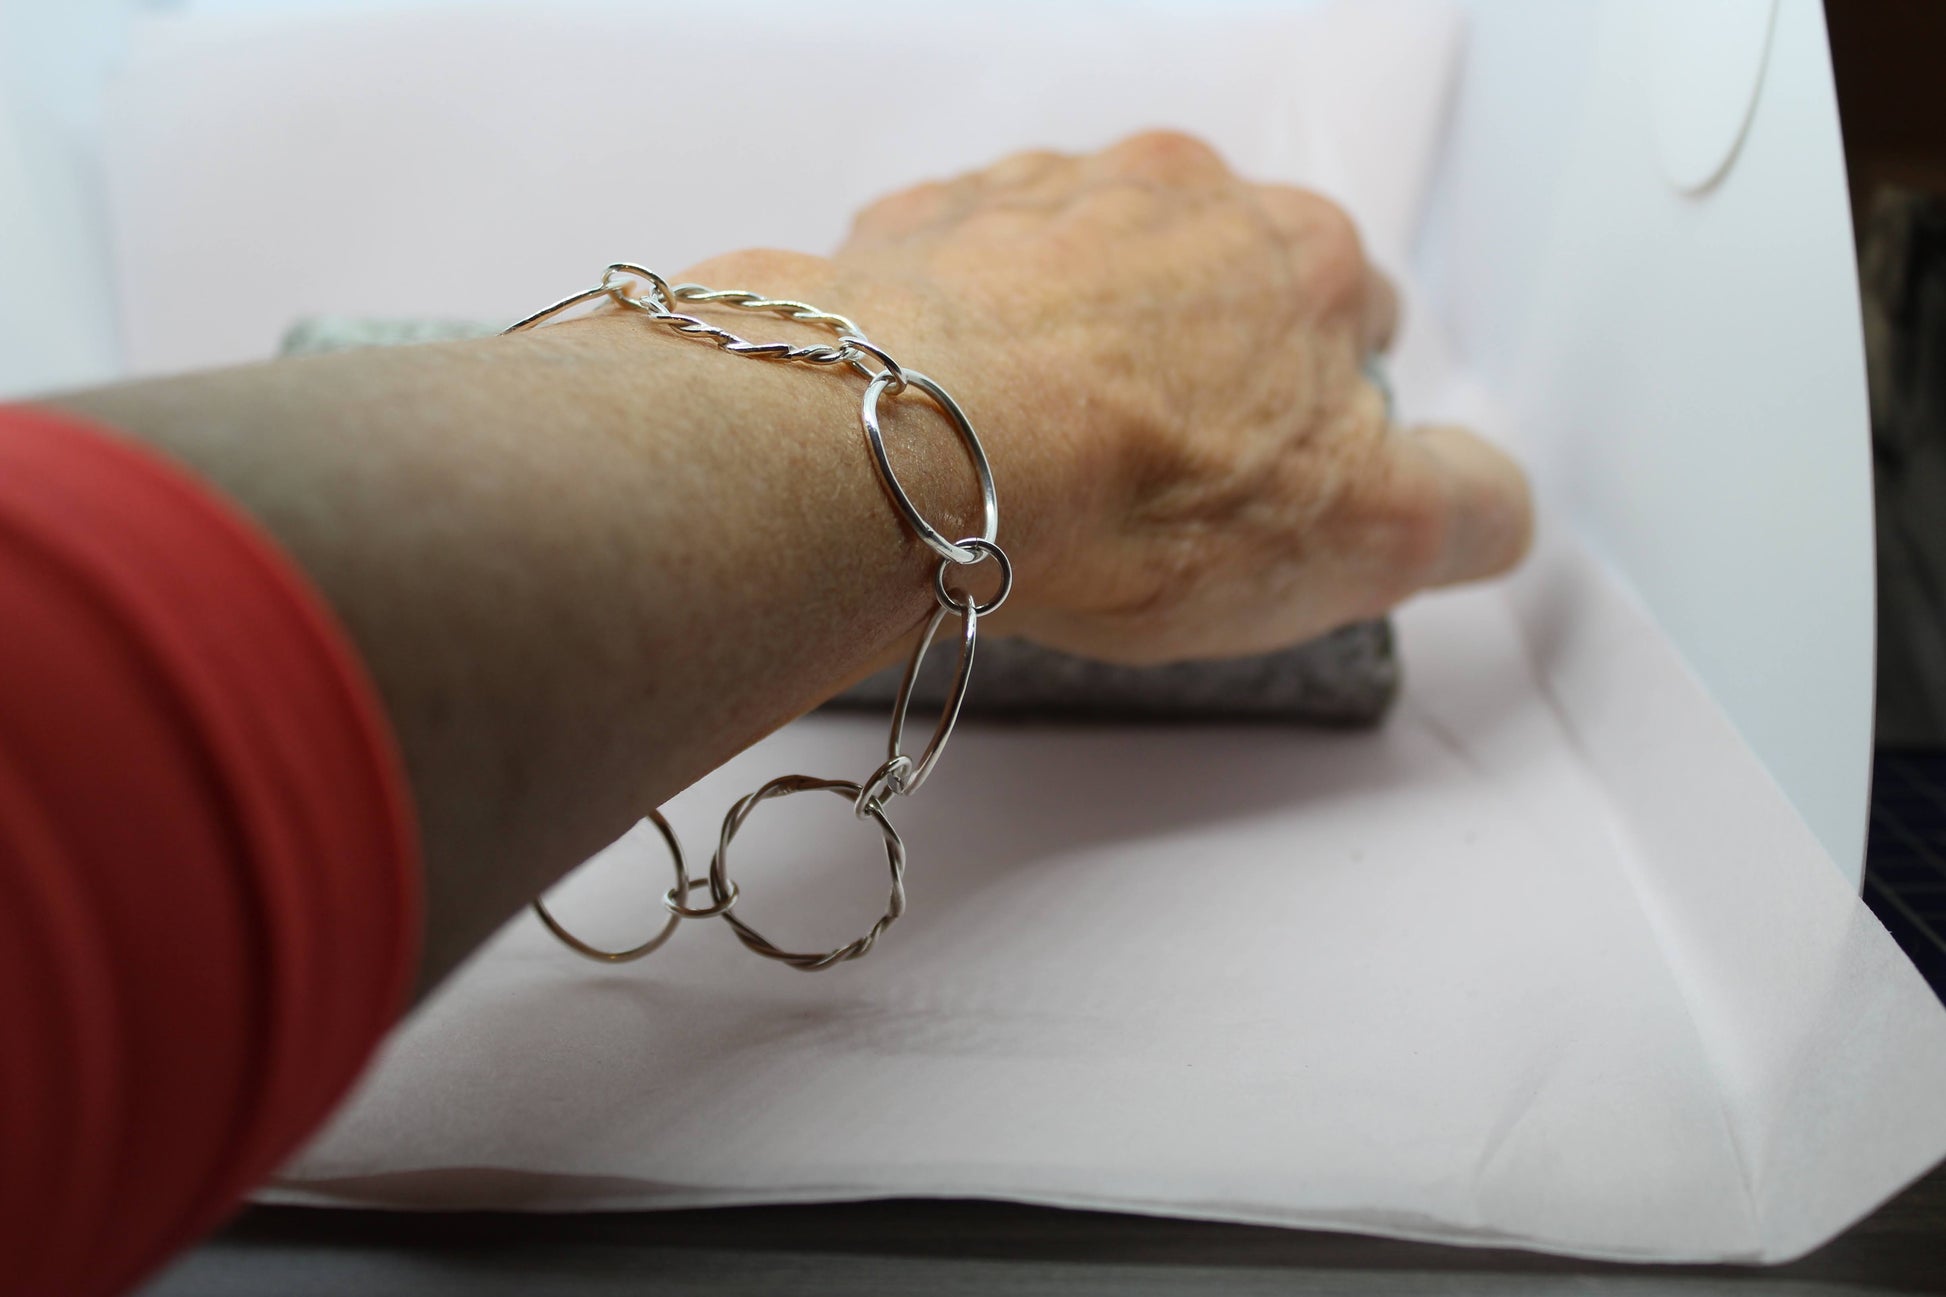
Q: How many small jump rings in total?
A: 5